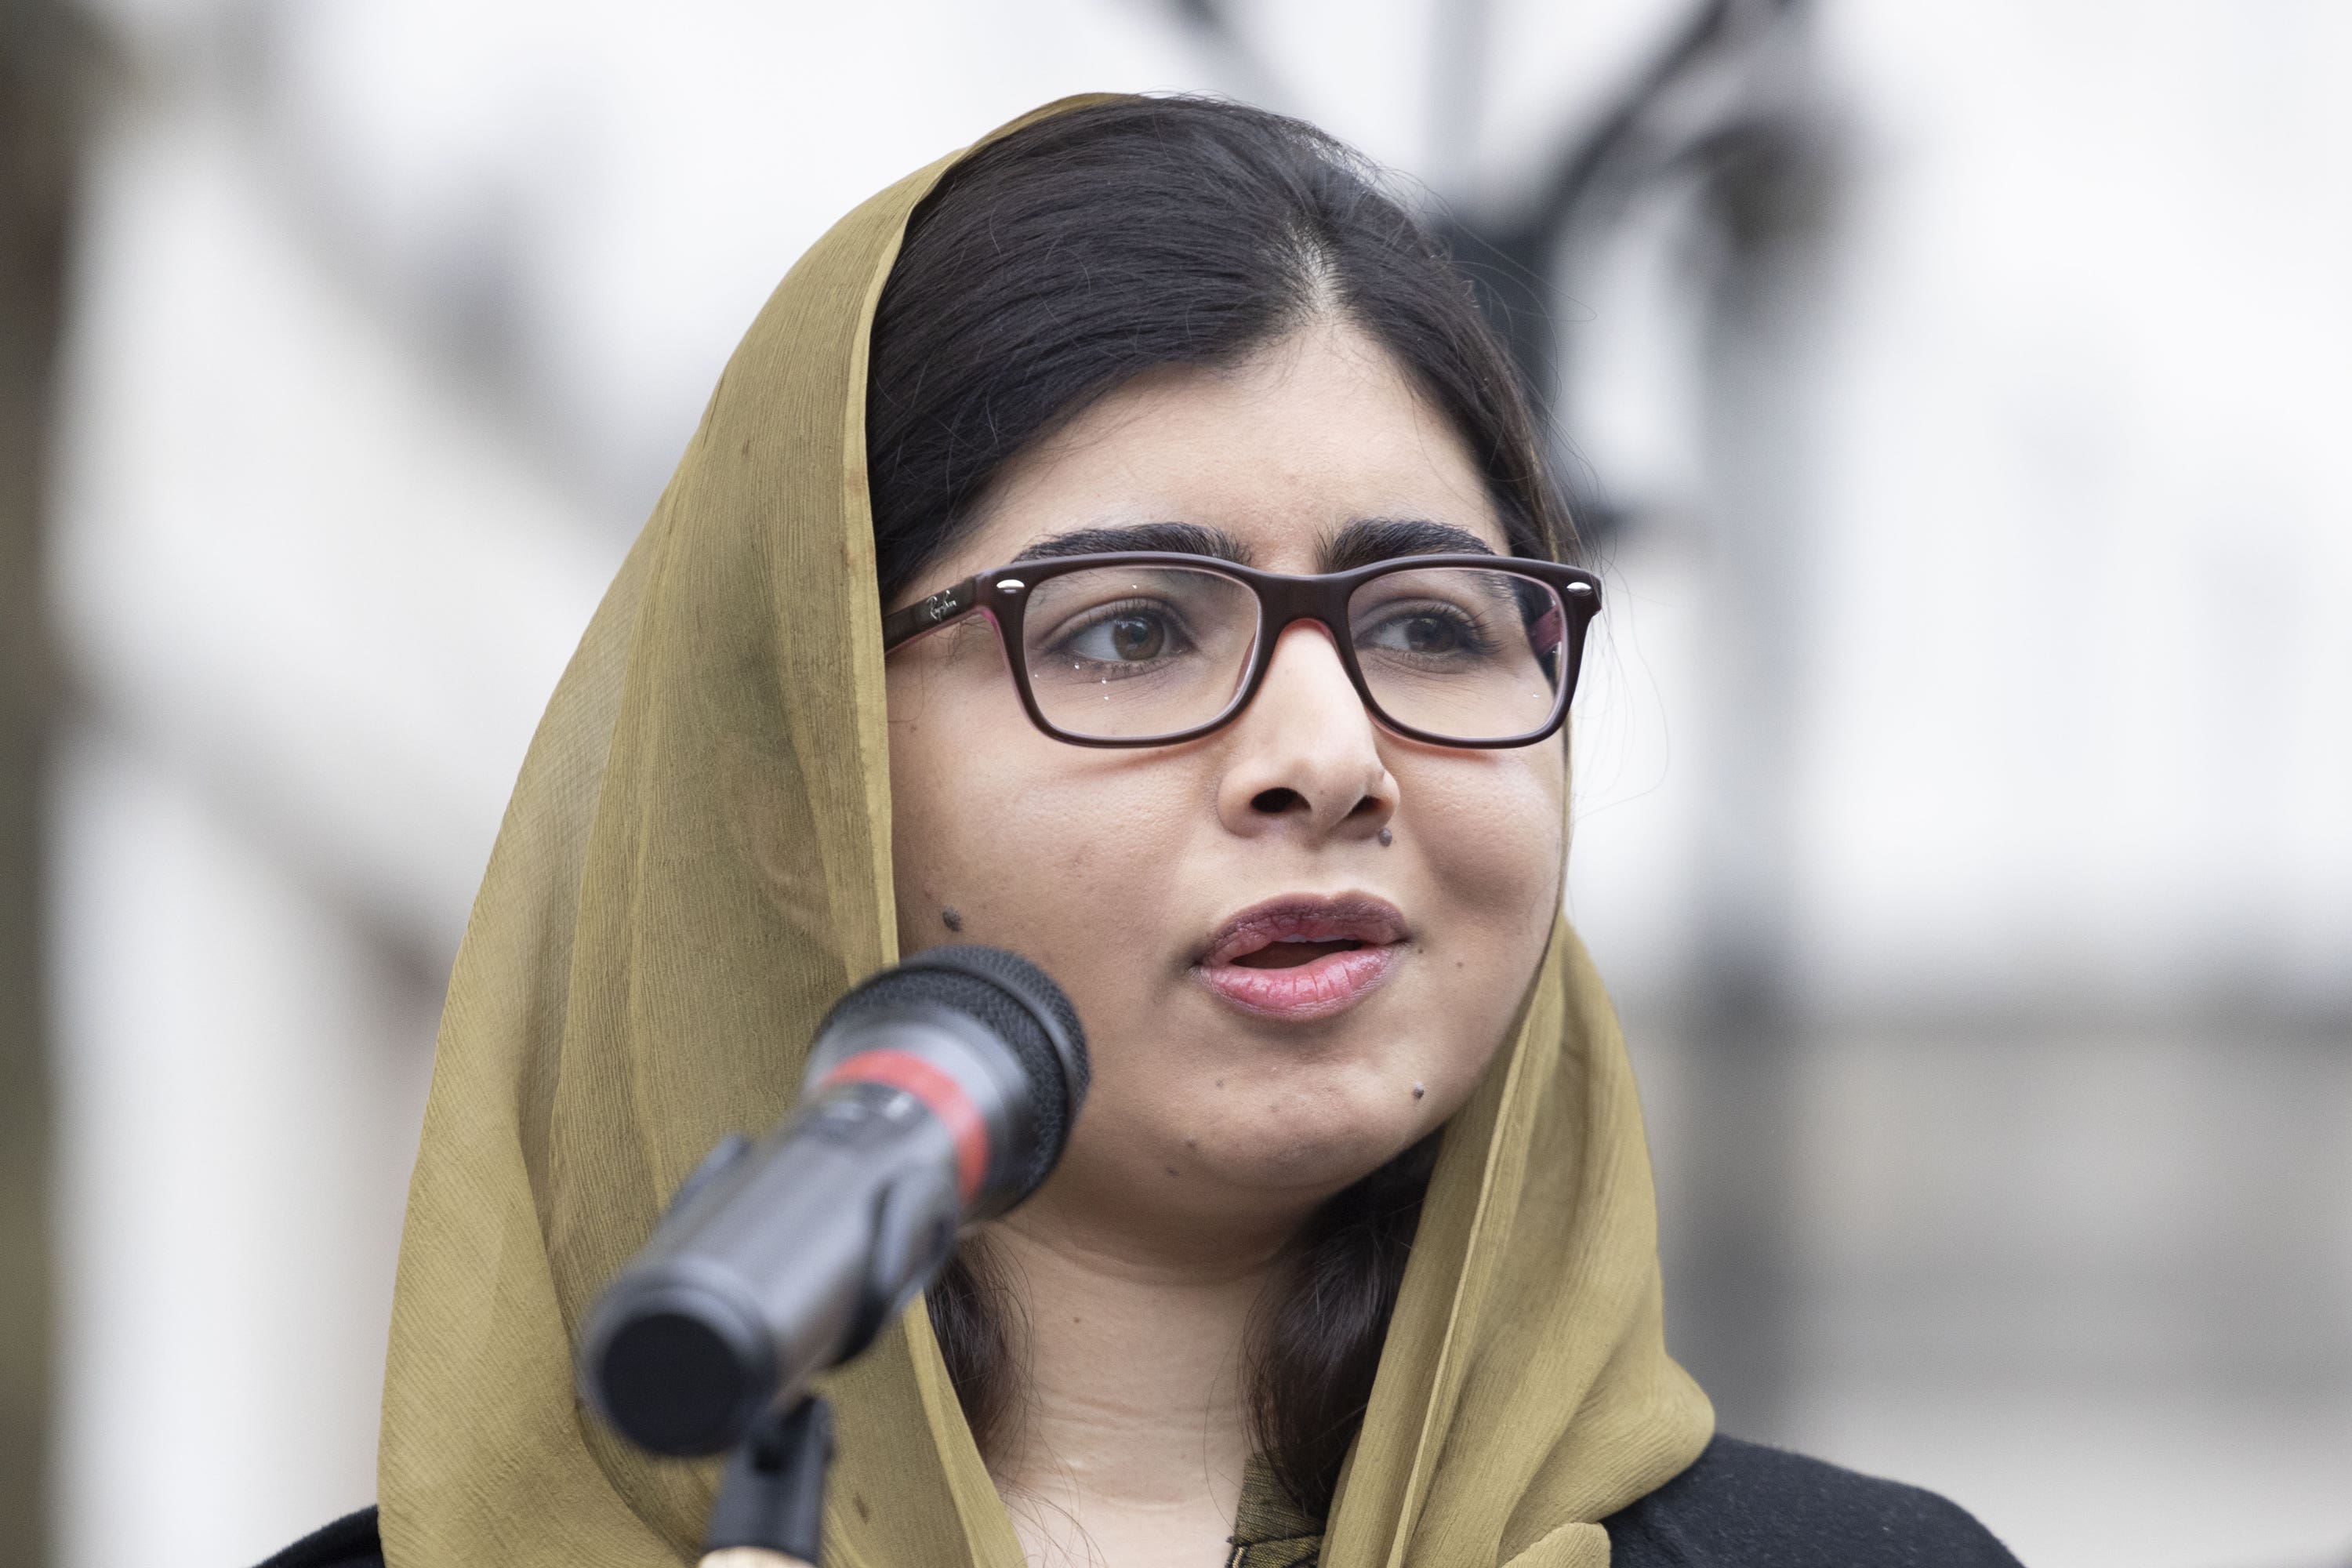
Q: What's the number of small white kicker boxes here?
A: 0